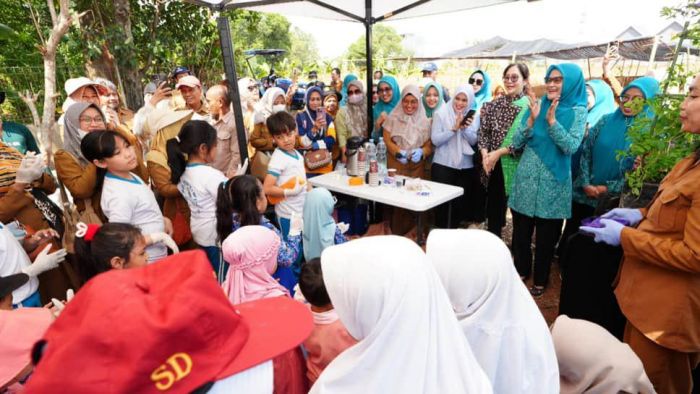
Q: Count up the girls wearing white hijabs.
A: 2